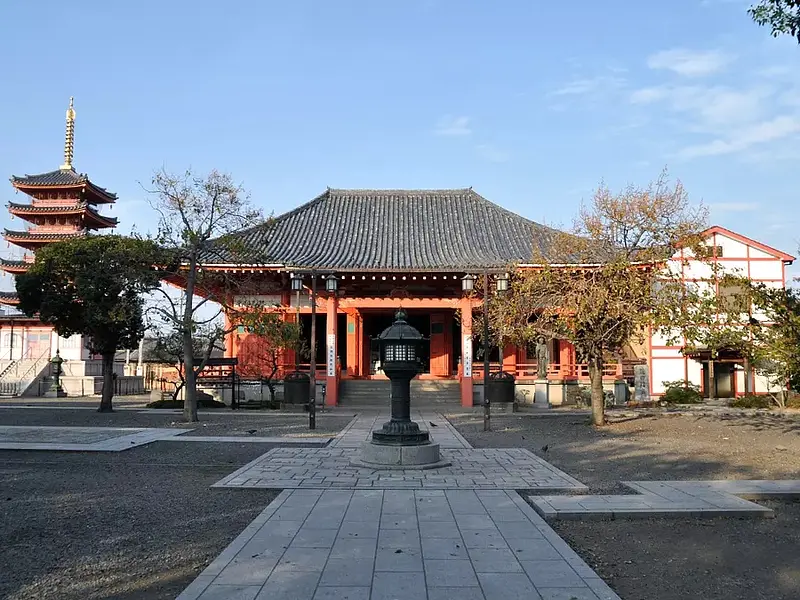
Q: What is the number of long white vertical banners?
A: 2